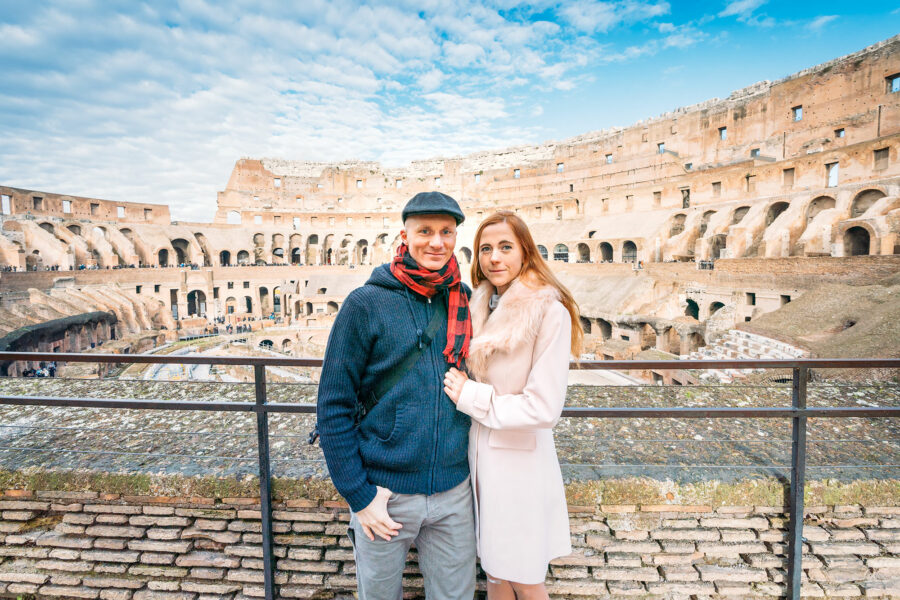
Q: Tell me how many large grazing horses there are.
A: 0